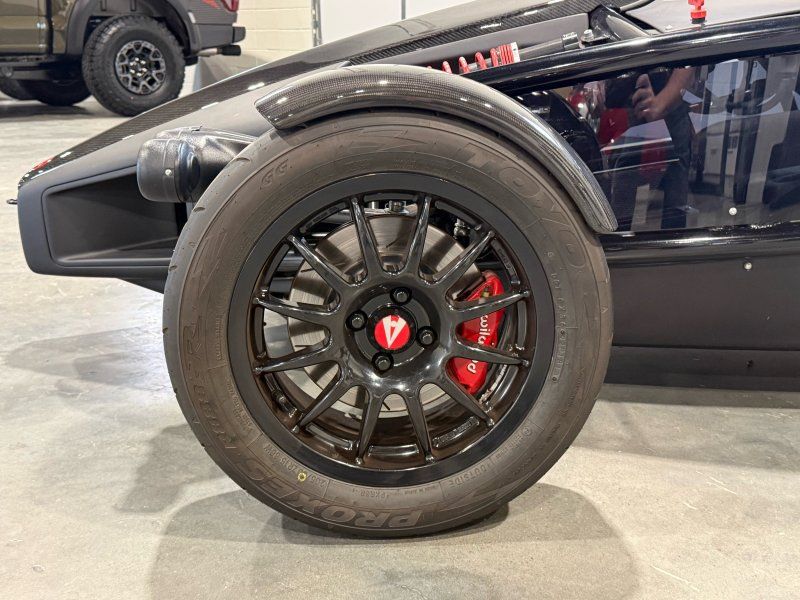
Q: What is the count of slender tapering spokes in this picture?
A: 12